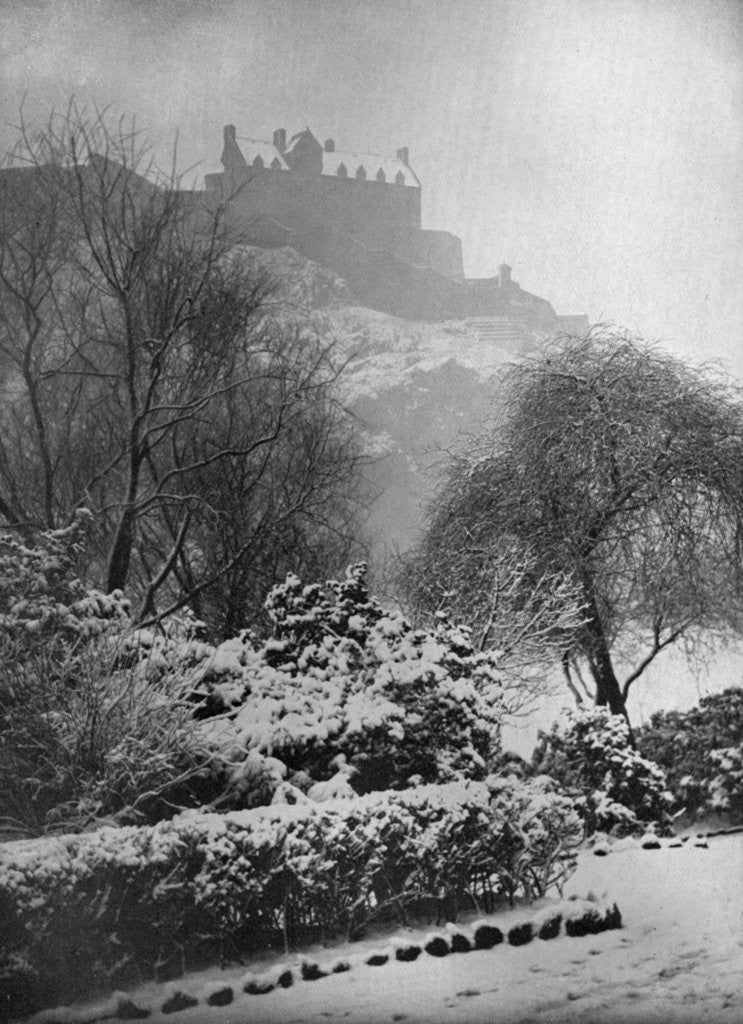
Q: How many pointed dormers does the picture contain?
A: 6